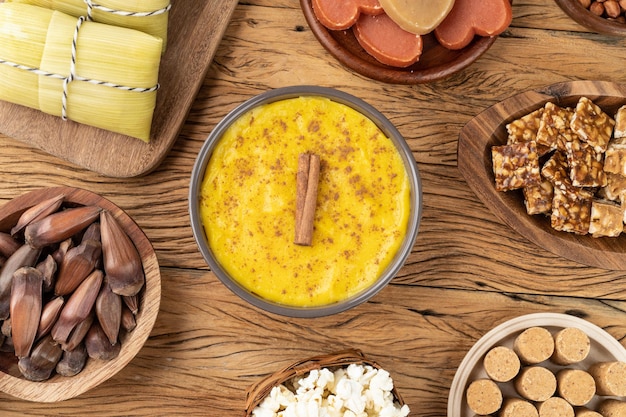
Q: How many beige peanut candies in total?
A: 11